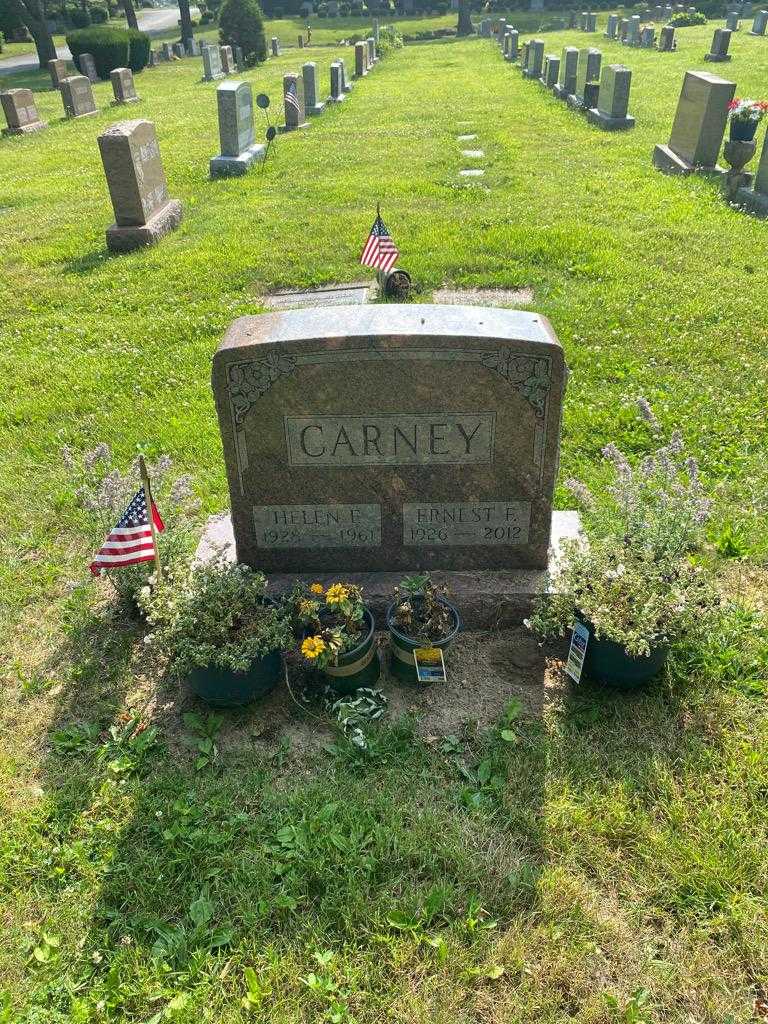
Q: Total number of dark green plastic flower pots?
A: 4